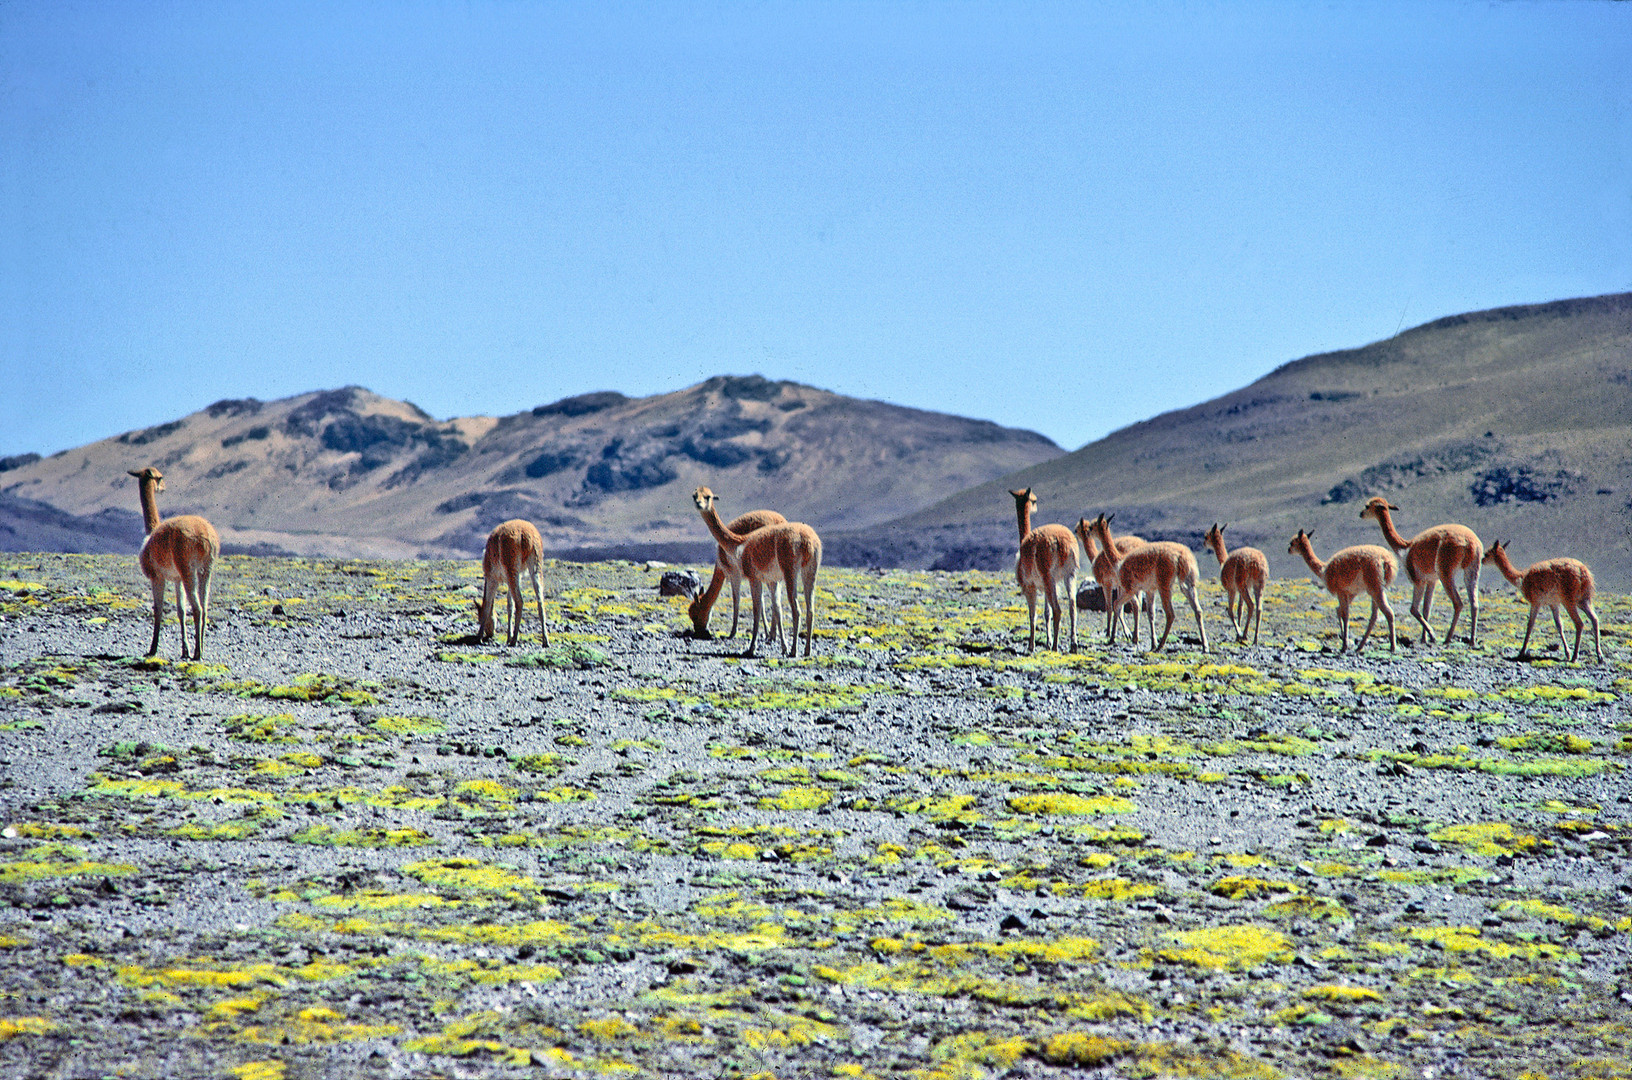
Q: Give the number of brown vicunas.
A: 11